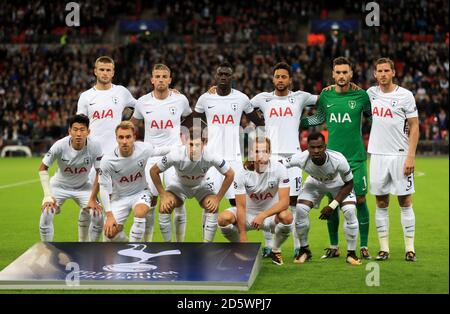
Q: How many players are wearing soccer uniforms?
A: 11